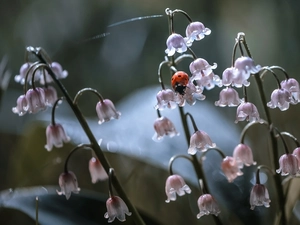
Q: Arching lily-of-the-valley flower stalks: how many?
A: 3